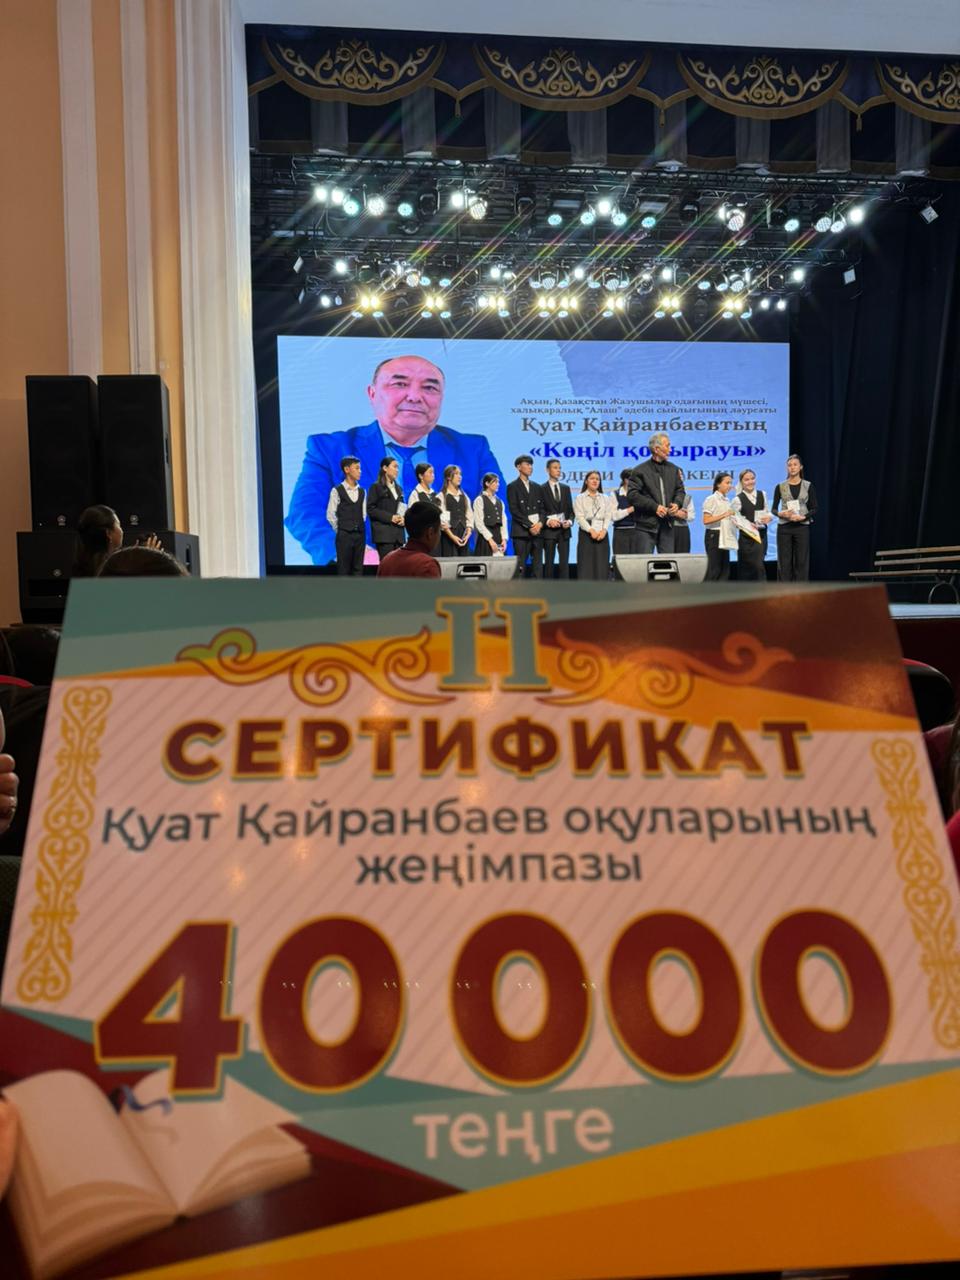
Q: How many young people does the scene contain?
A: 13